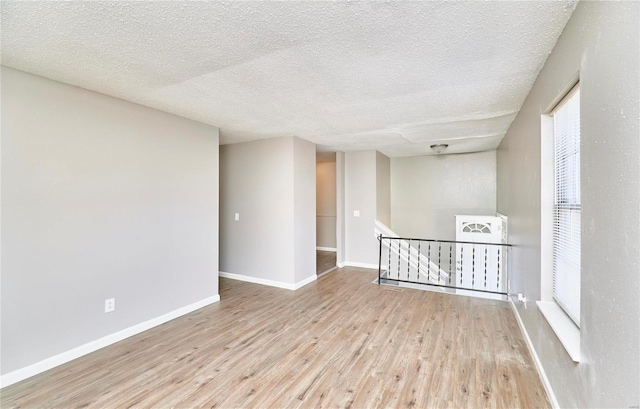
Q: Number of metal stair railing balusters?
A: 11